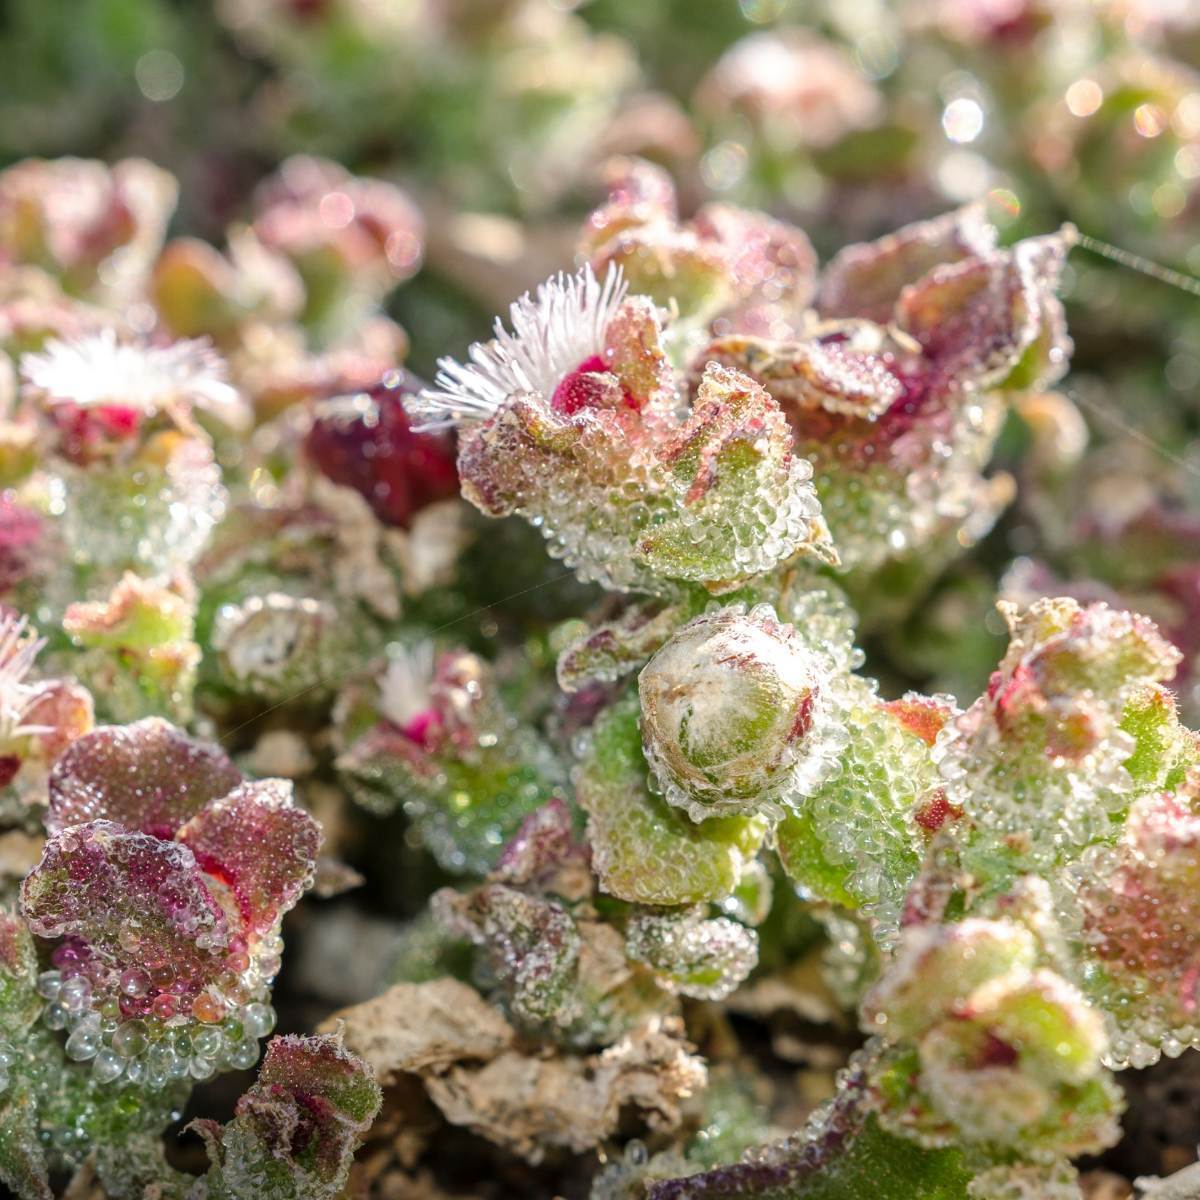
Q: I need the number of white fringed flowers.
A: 4